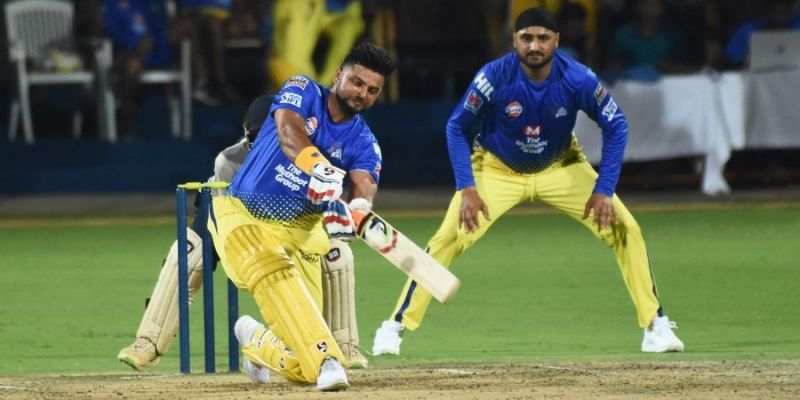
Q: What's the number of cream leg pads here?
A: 2